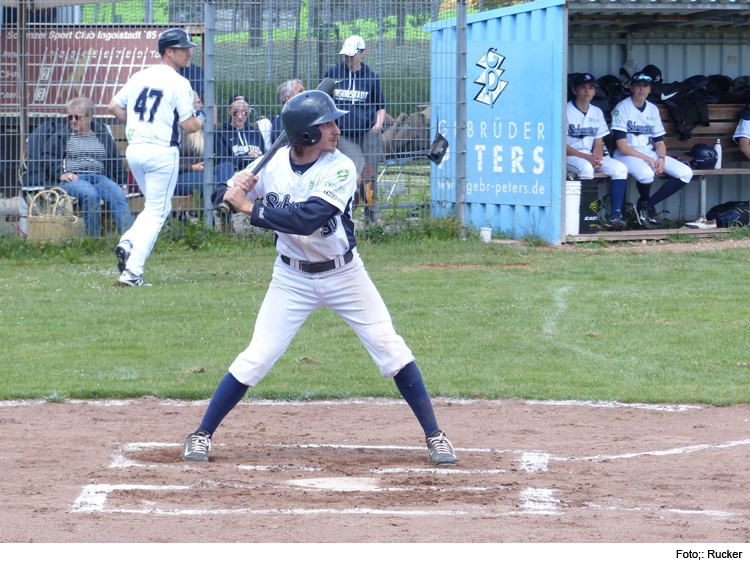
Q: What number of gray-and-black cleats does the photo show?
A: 2